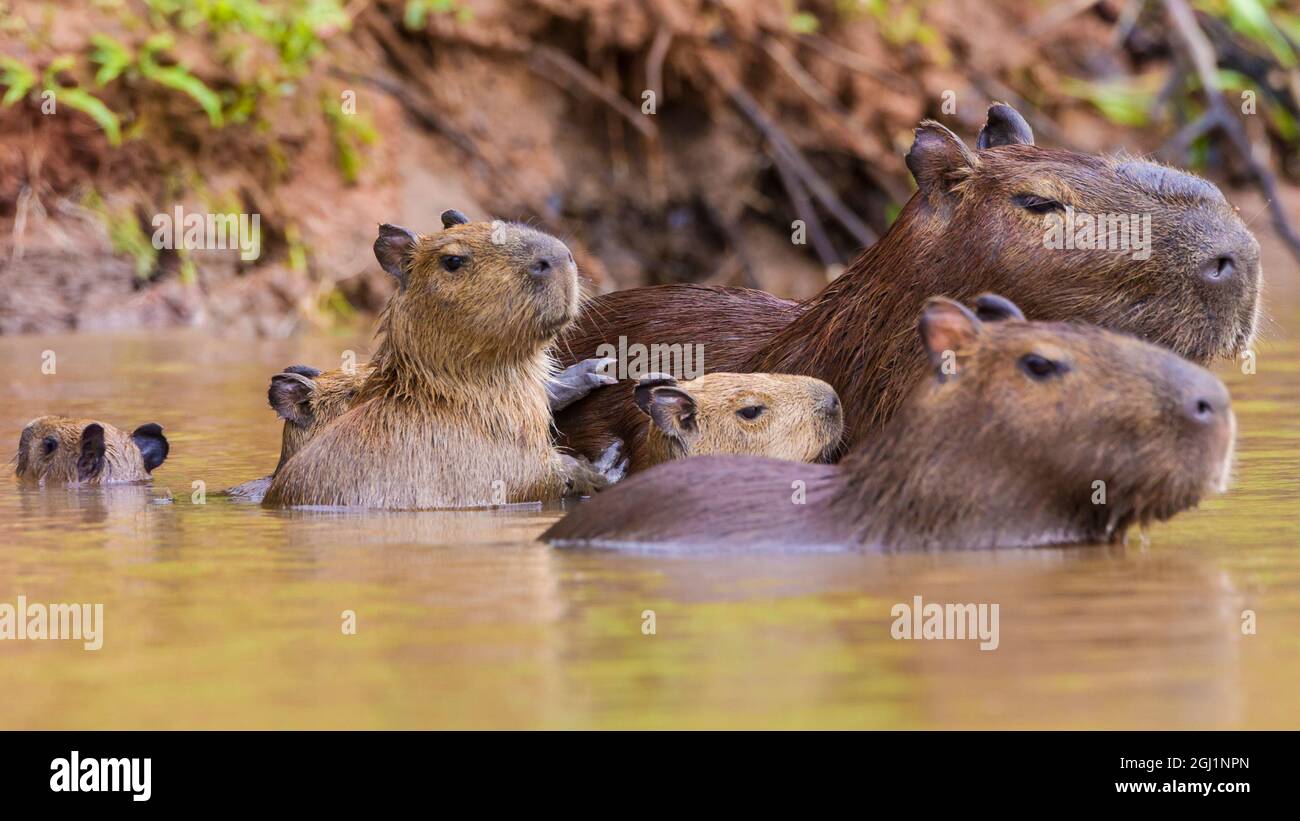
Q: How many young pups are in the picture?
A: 4